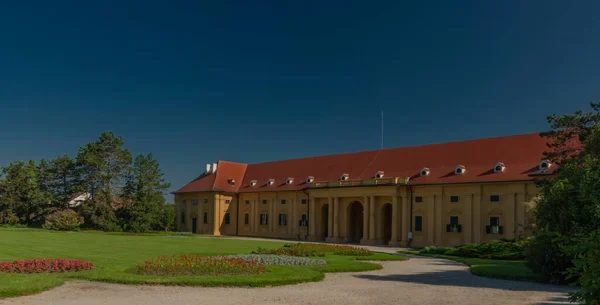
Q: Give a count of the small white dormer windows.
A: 11